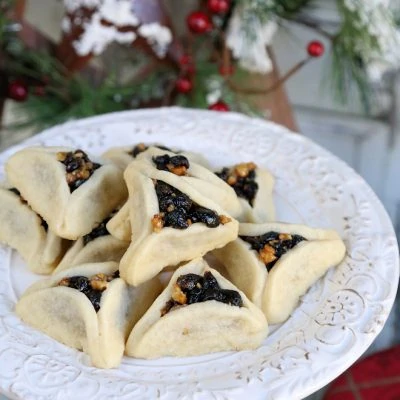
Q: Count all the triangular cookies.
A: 10